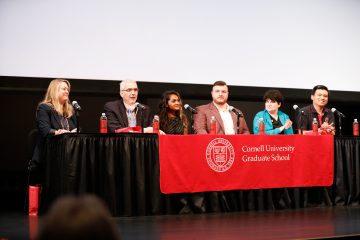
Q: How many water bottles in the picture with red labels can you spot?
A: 6